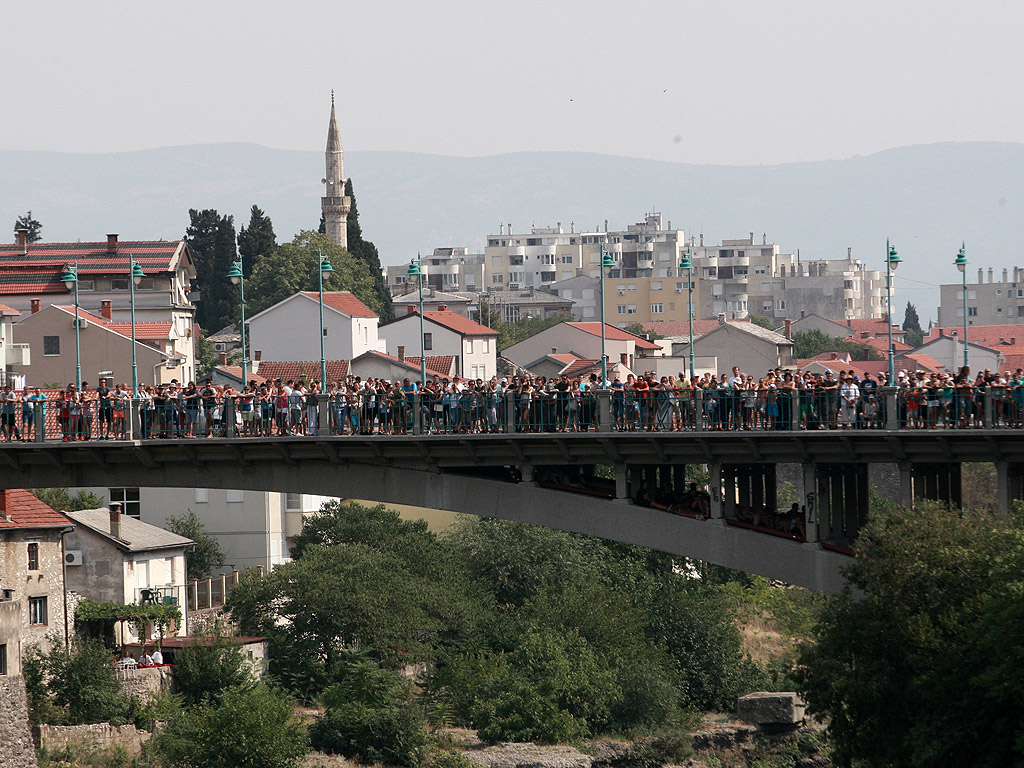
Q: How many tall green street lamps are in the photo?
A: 9